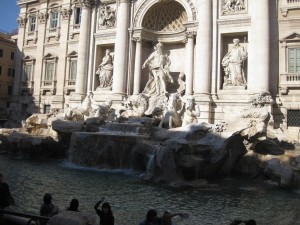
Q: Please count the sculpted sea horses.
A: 2